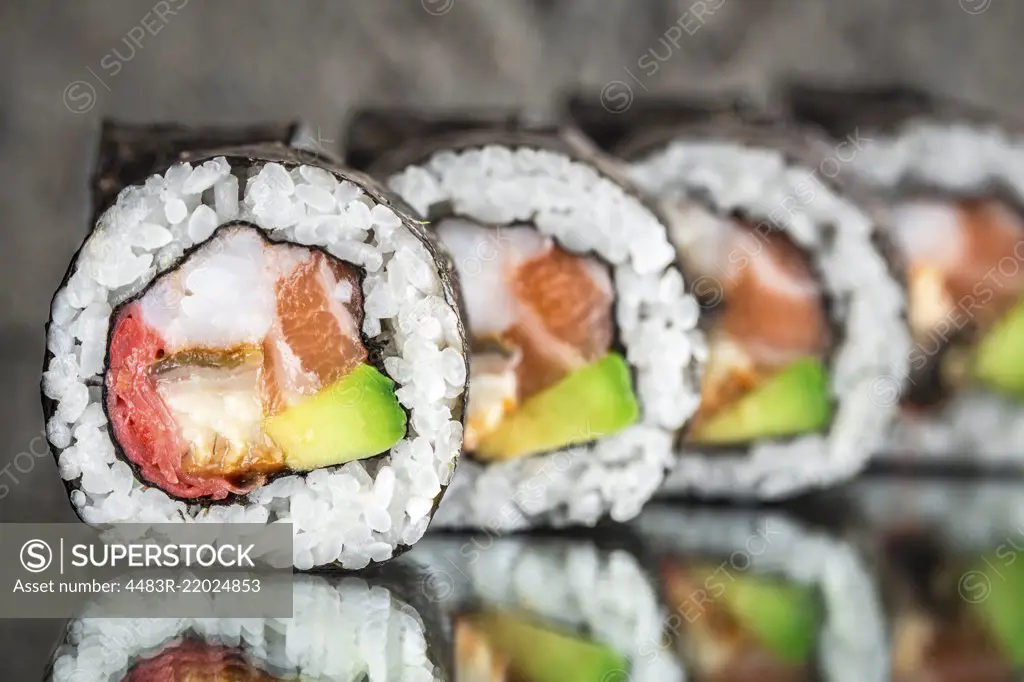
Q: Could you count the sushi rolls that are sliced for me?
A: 4